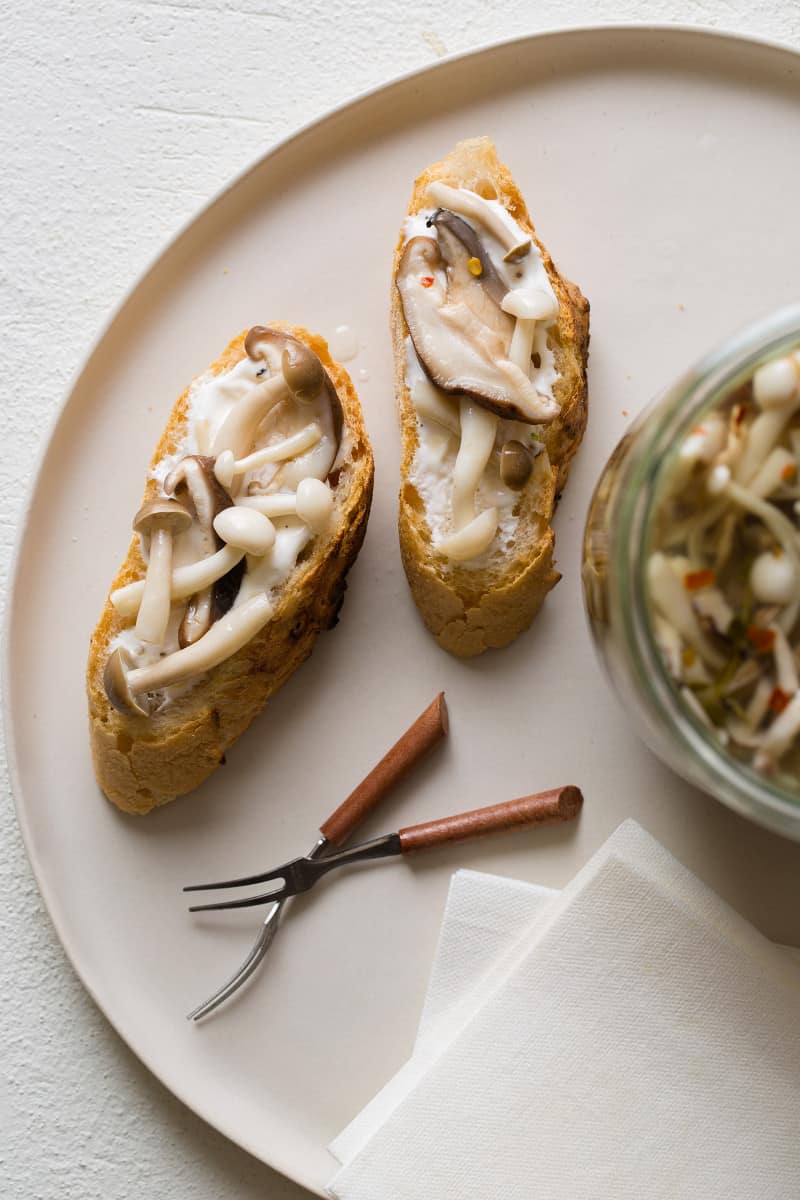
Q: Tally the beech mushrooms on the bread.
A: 10